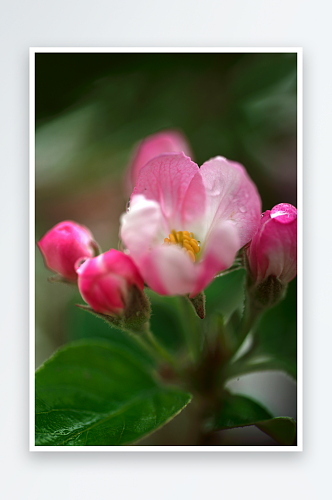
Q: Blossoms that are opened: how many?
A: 1